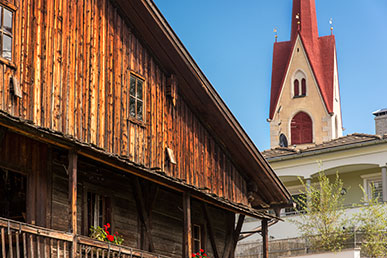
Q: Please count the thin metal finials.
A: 3